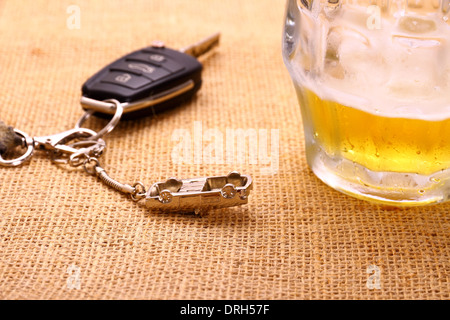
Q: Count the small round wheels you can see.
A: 4